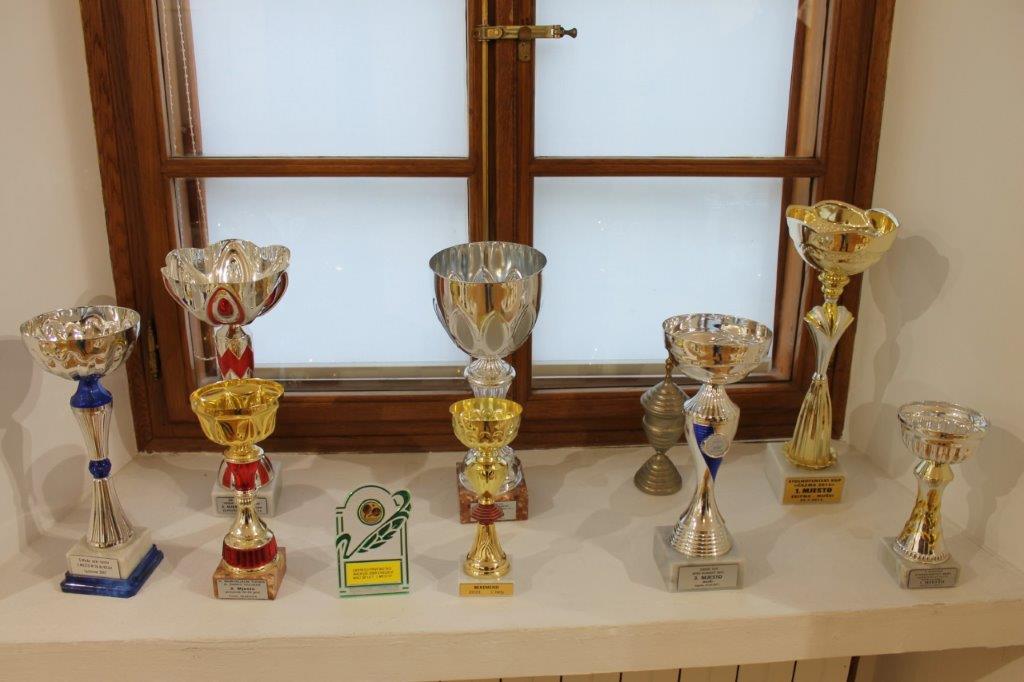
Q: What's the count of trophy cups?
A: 9